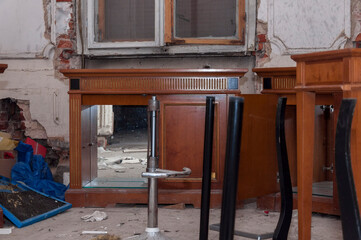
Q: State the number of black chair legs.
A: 4